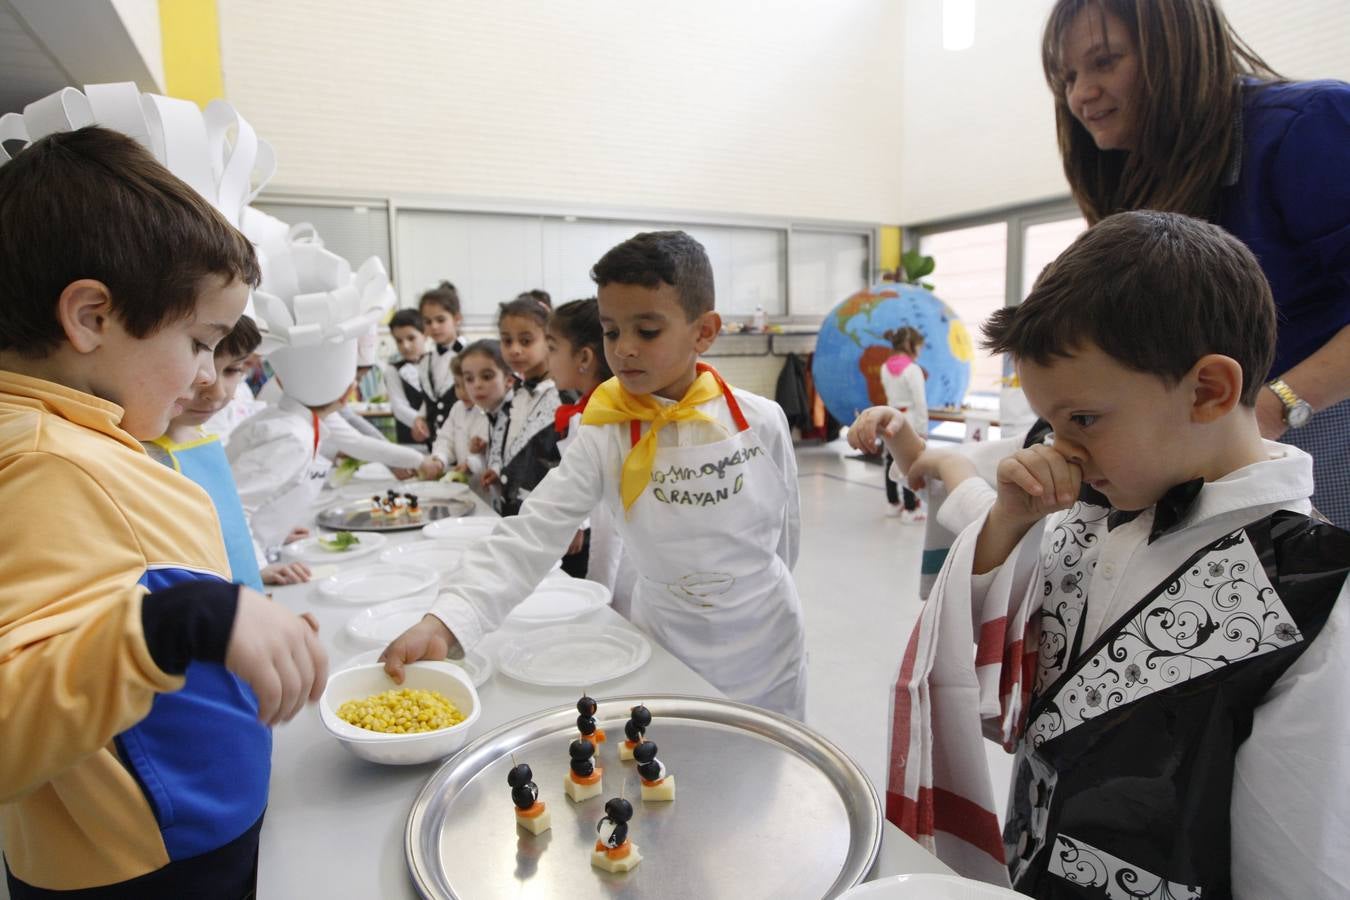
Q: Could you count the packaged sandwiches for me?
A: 0